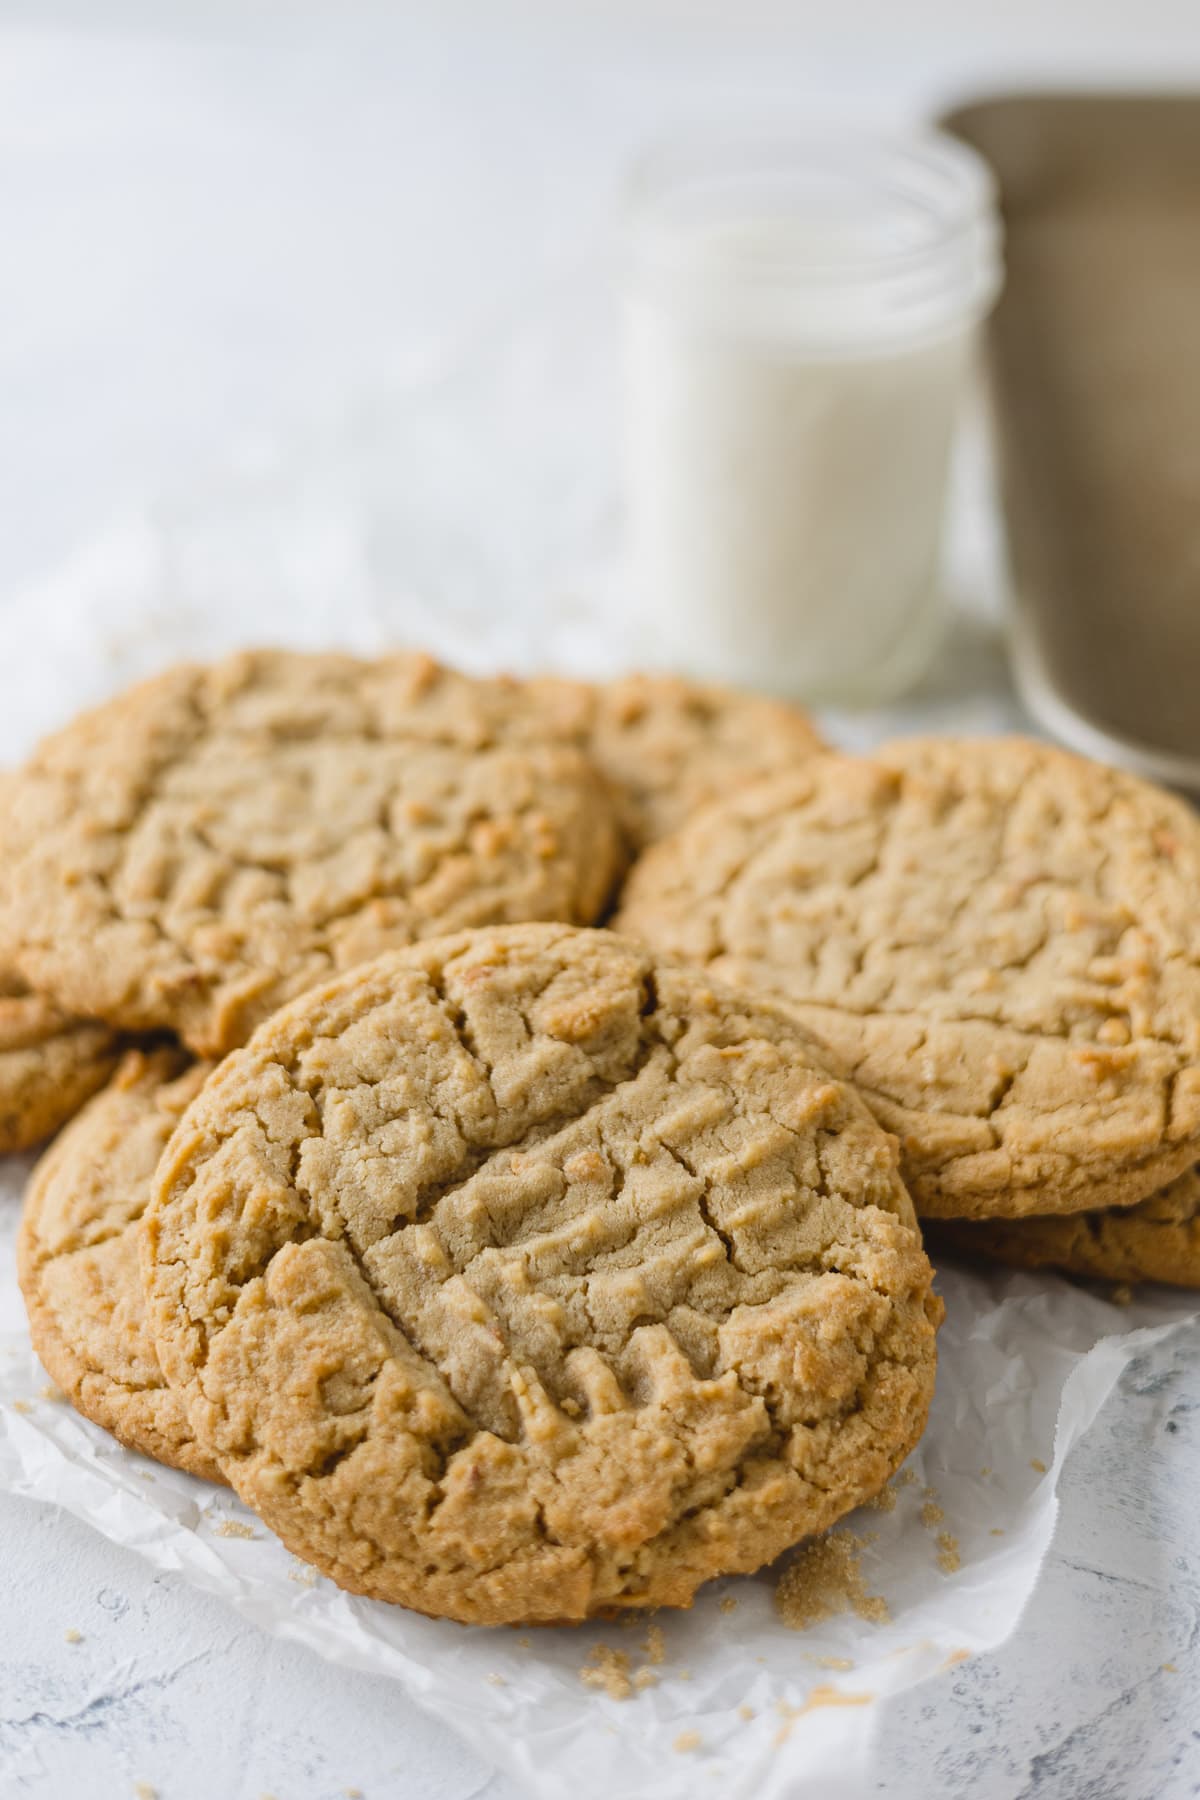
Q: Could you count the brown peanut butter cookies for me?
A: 7